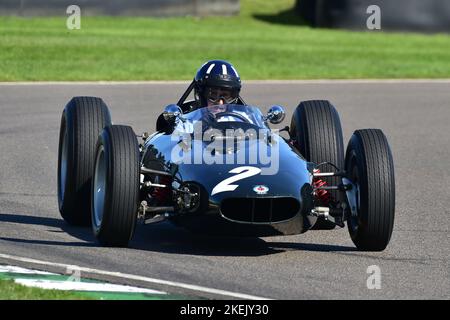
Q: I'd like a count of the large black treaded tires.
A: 4